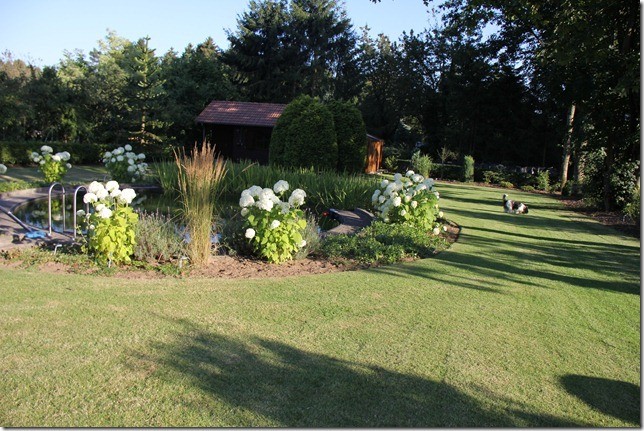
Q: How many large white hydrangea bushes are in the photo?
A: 5